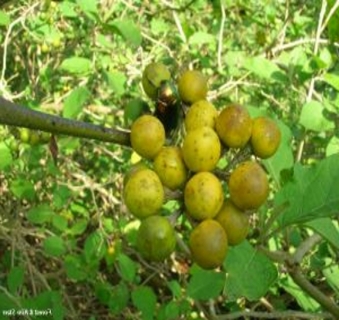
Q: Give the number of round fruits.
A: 15